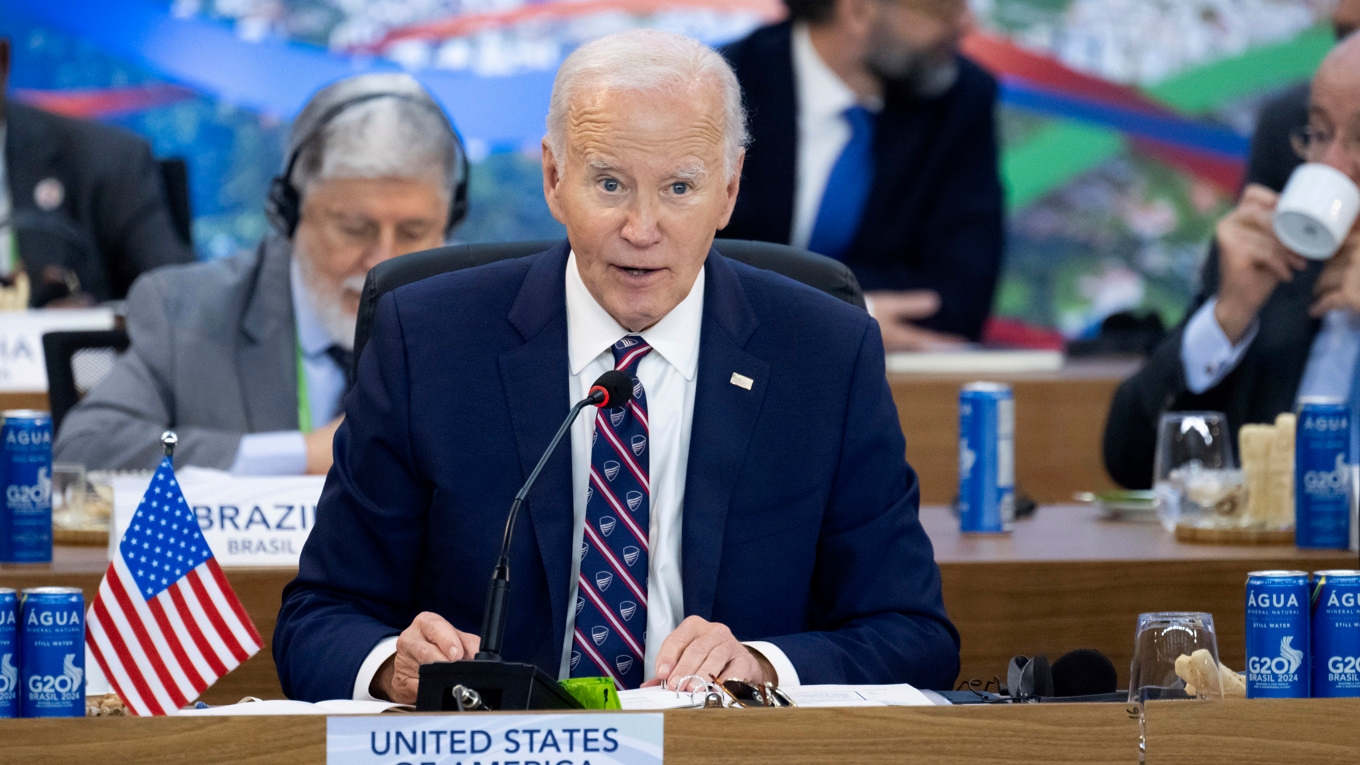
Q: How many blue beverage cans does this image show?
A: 7